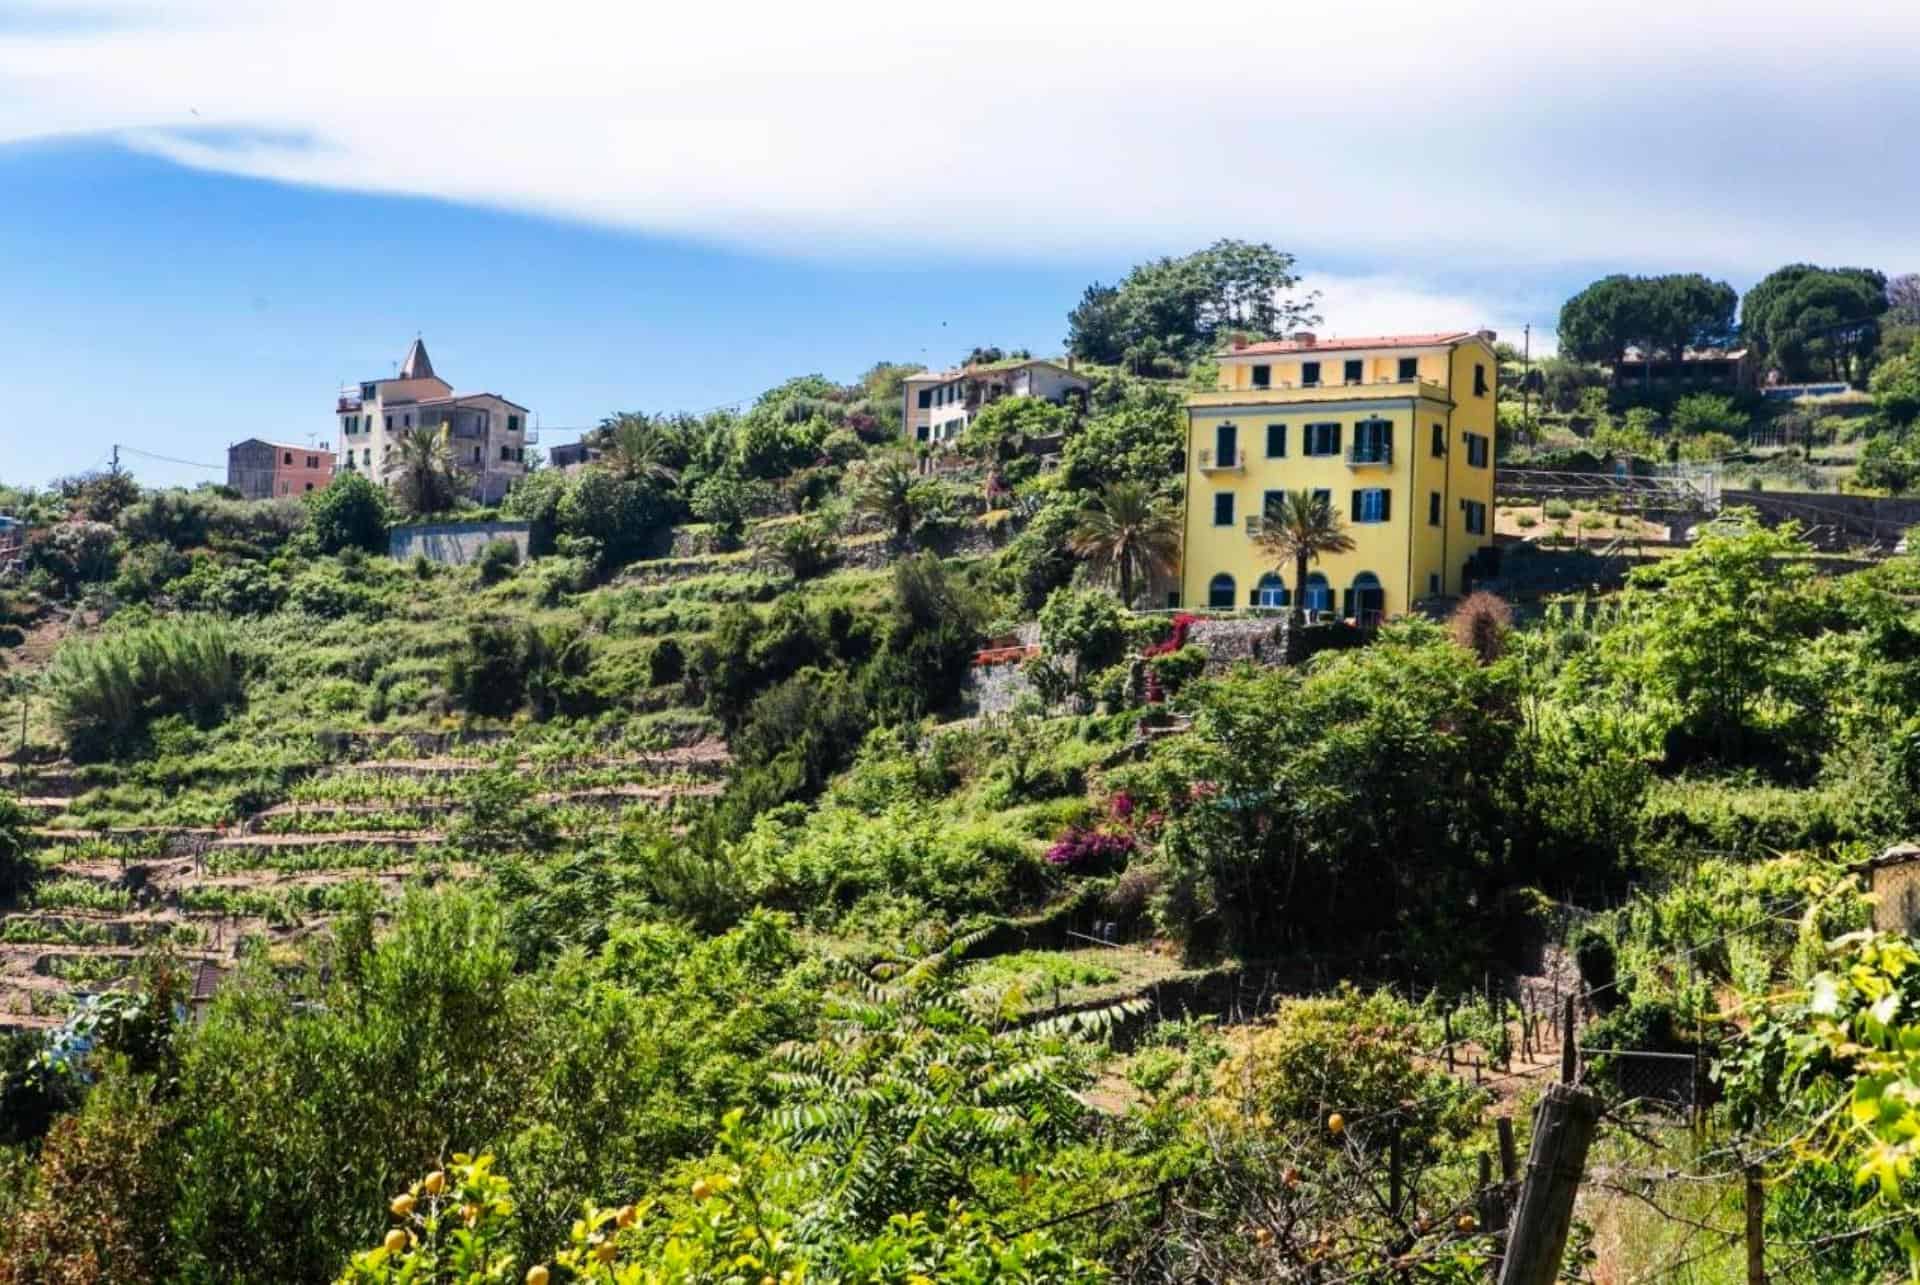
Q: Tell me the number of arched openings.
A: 4